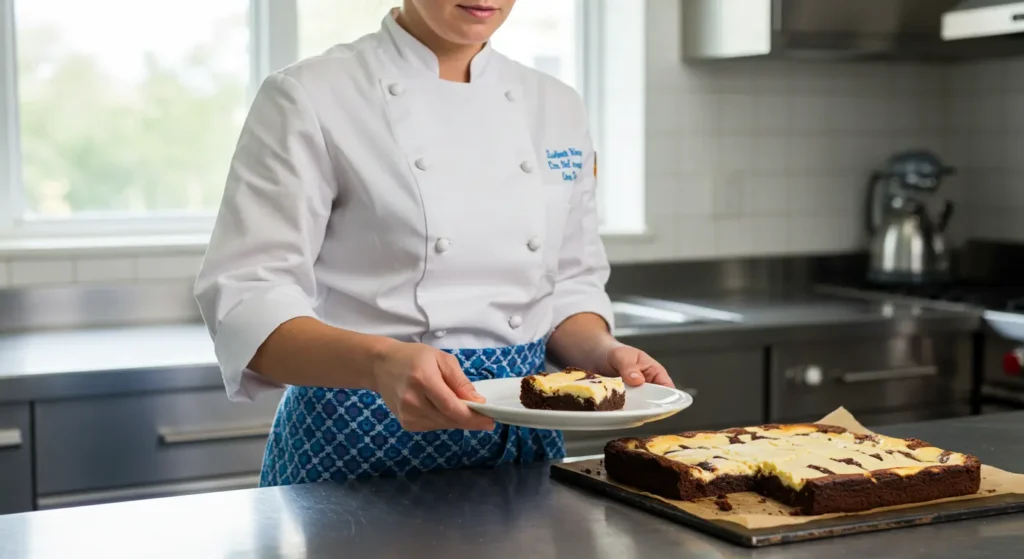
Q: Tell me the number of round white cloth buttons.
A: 8